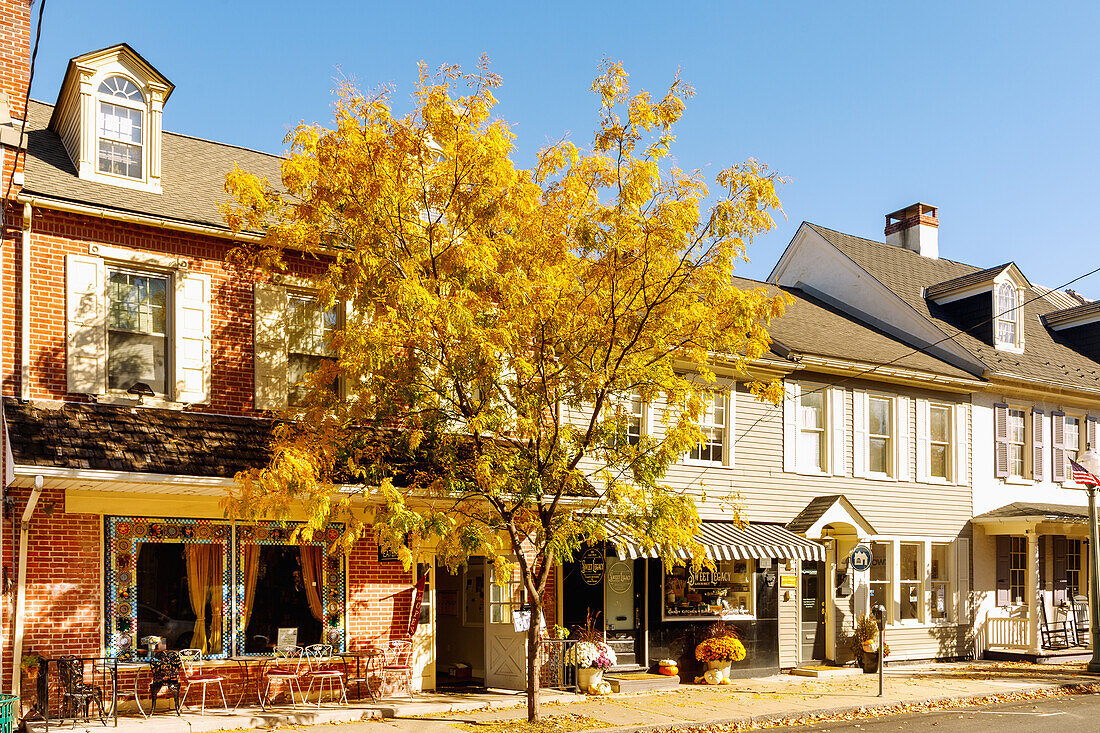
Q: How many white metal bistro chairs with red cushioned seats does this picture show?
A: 4